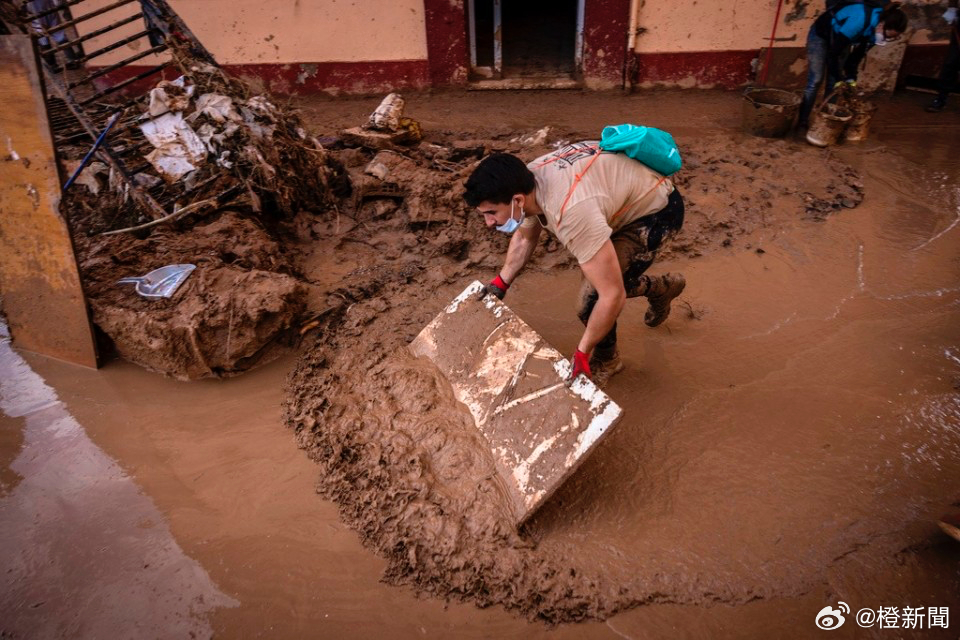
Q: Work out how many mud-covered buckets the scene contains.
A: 3